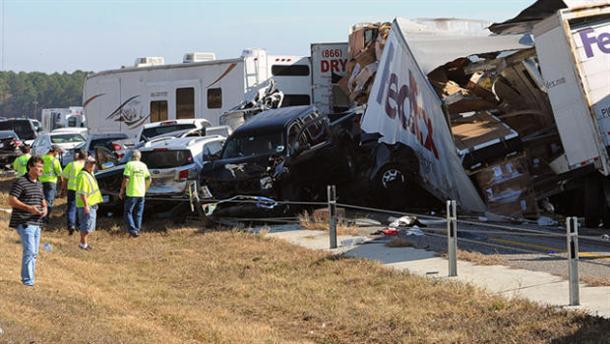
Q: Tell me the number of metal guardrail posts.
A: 3